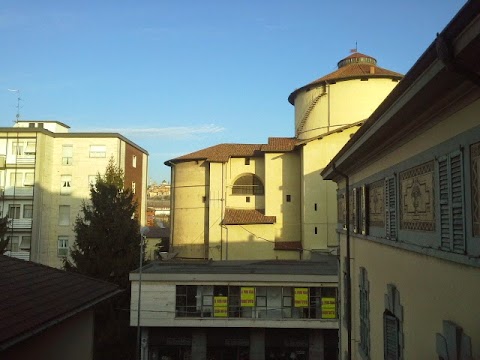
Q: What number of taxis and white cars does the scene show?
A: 0